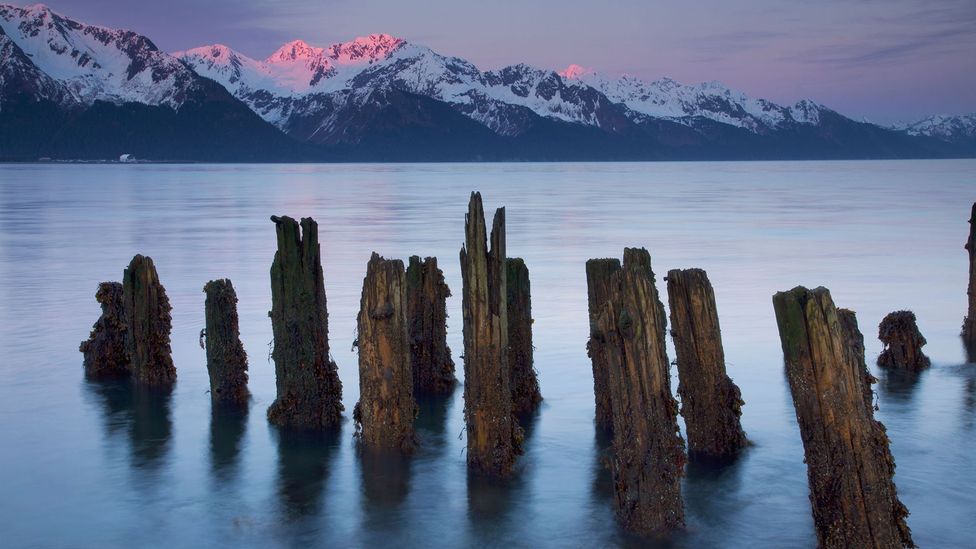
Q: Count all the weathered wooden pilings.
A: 14